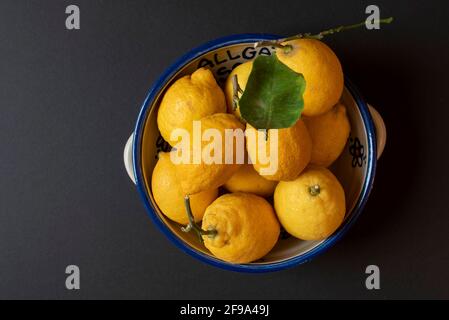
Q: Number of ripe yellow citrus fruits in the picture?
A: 10